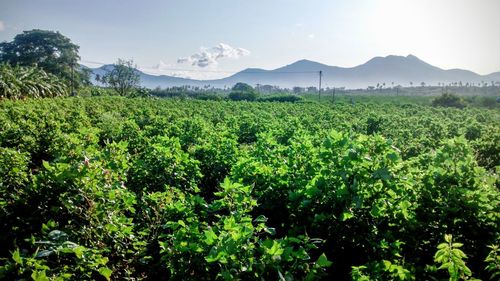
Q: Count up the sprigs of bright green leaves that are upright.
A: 2